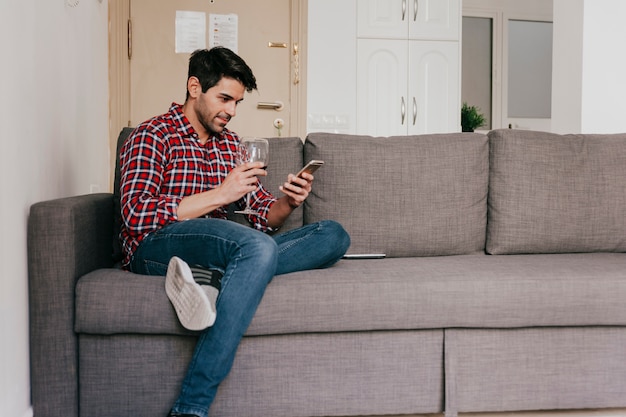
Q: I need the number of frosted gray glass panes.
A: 2